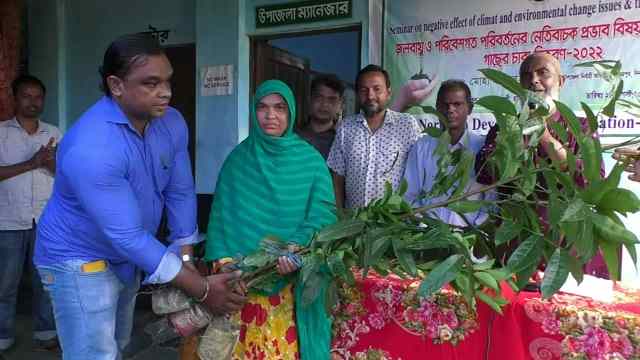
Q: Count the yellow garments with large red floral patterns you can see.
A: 1